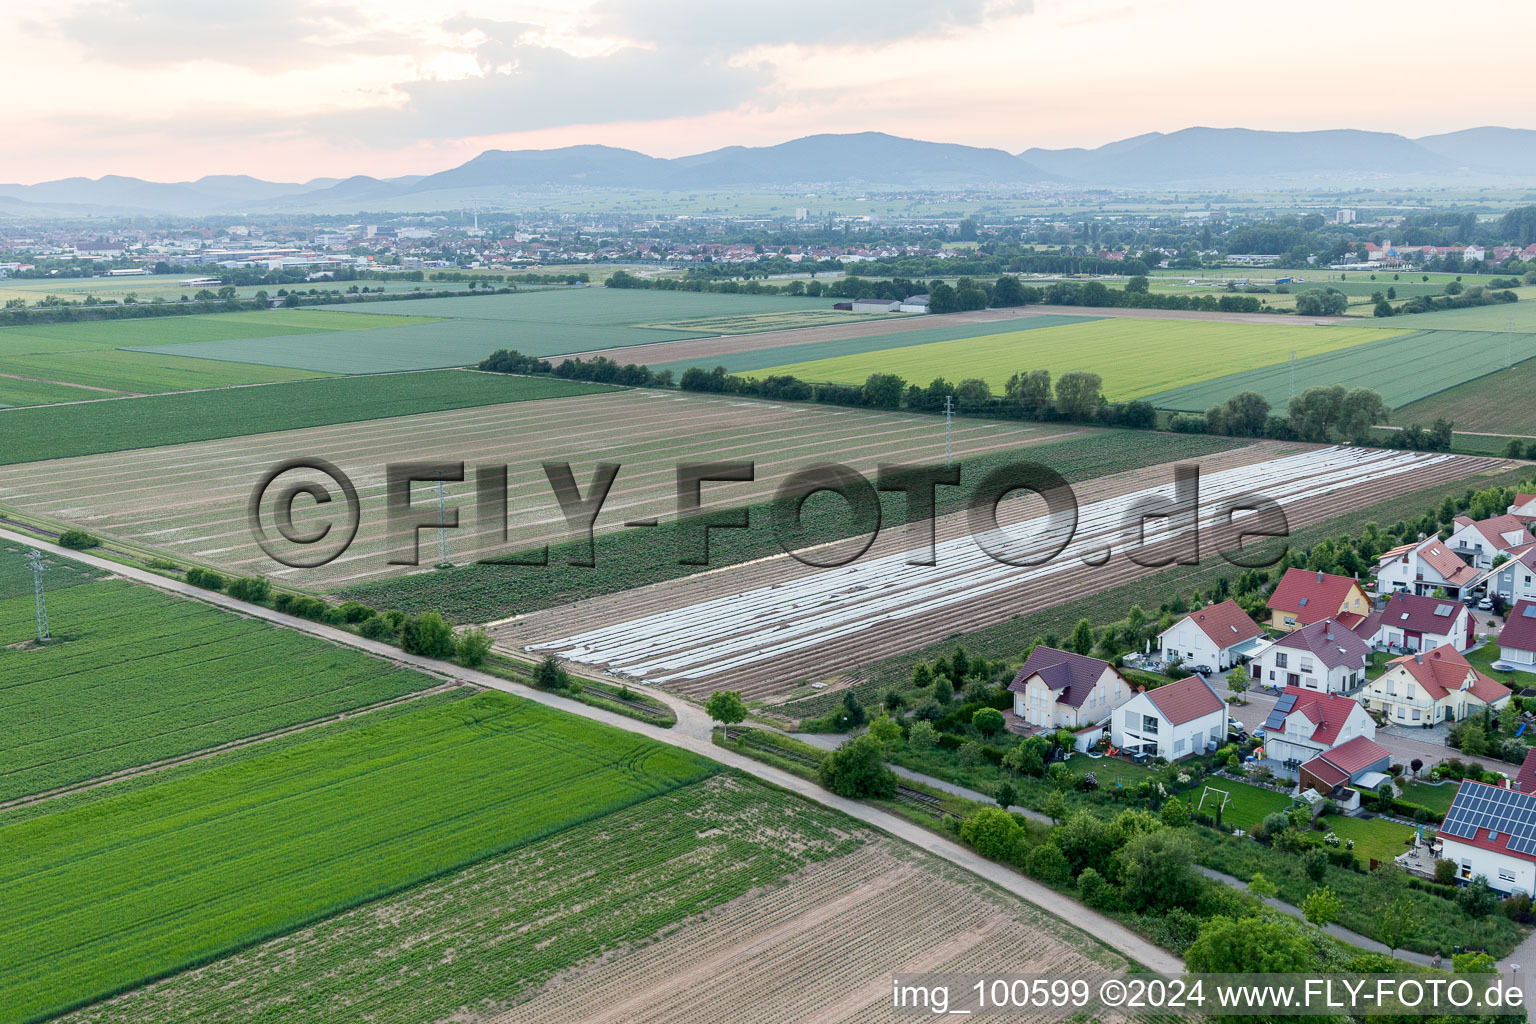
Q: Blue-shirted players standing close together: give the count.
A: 0